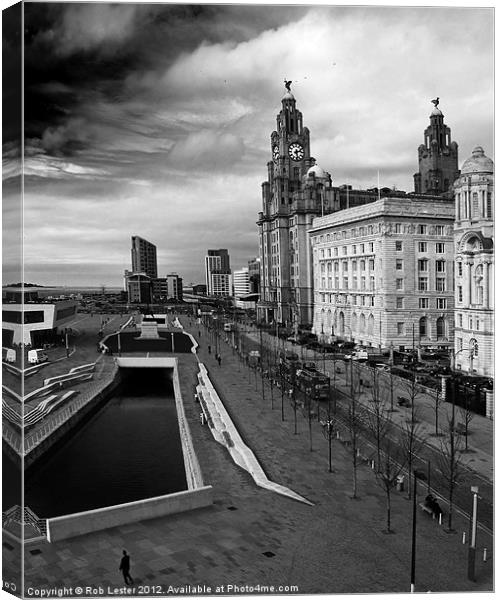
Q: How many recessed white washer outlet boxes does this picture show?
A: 0